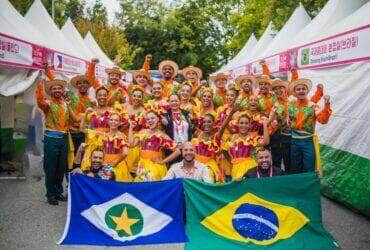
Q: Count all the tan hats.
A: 11